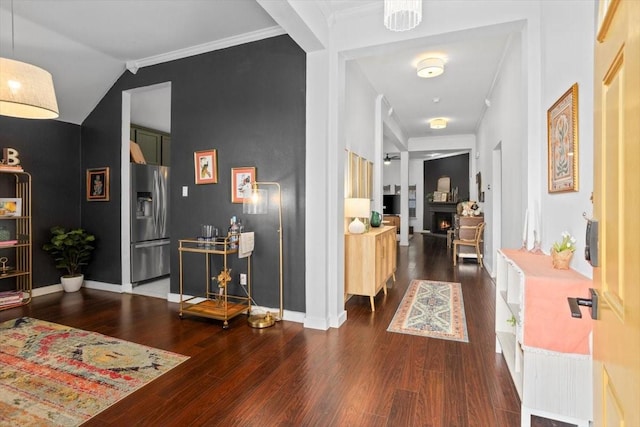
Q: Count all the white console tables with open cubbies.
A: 1